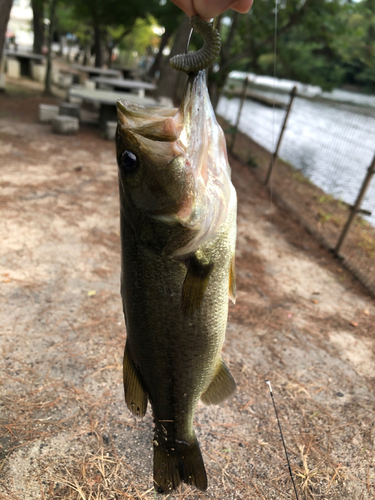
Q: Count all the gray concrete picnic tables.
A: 4